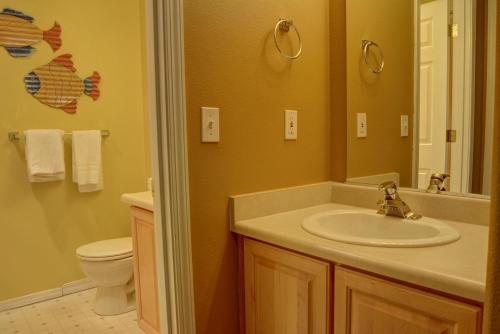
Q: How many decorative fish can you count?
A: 2